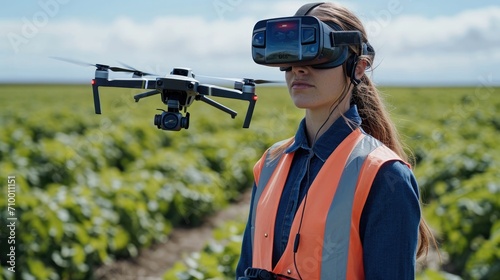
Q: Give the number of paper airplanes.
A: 0